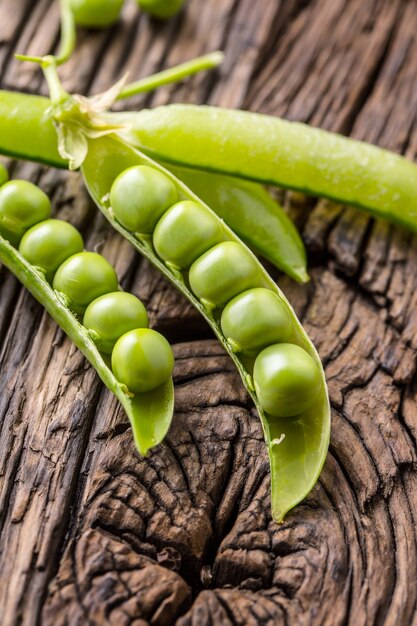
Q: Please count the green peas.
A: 13